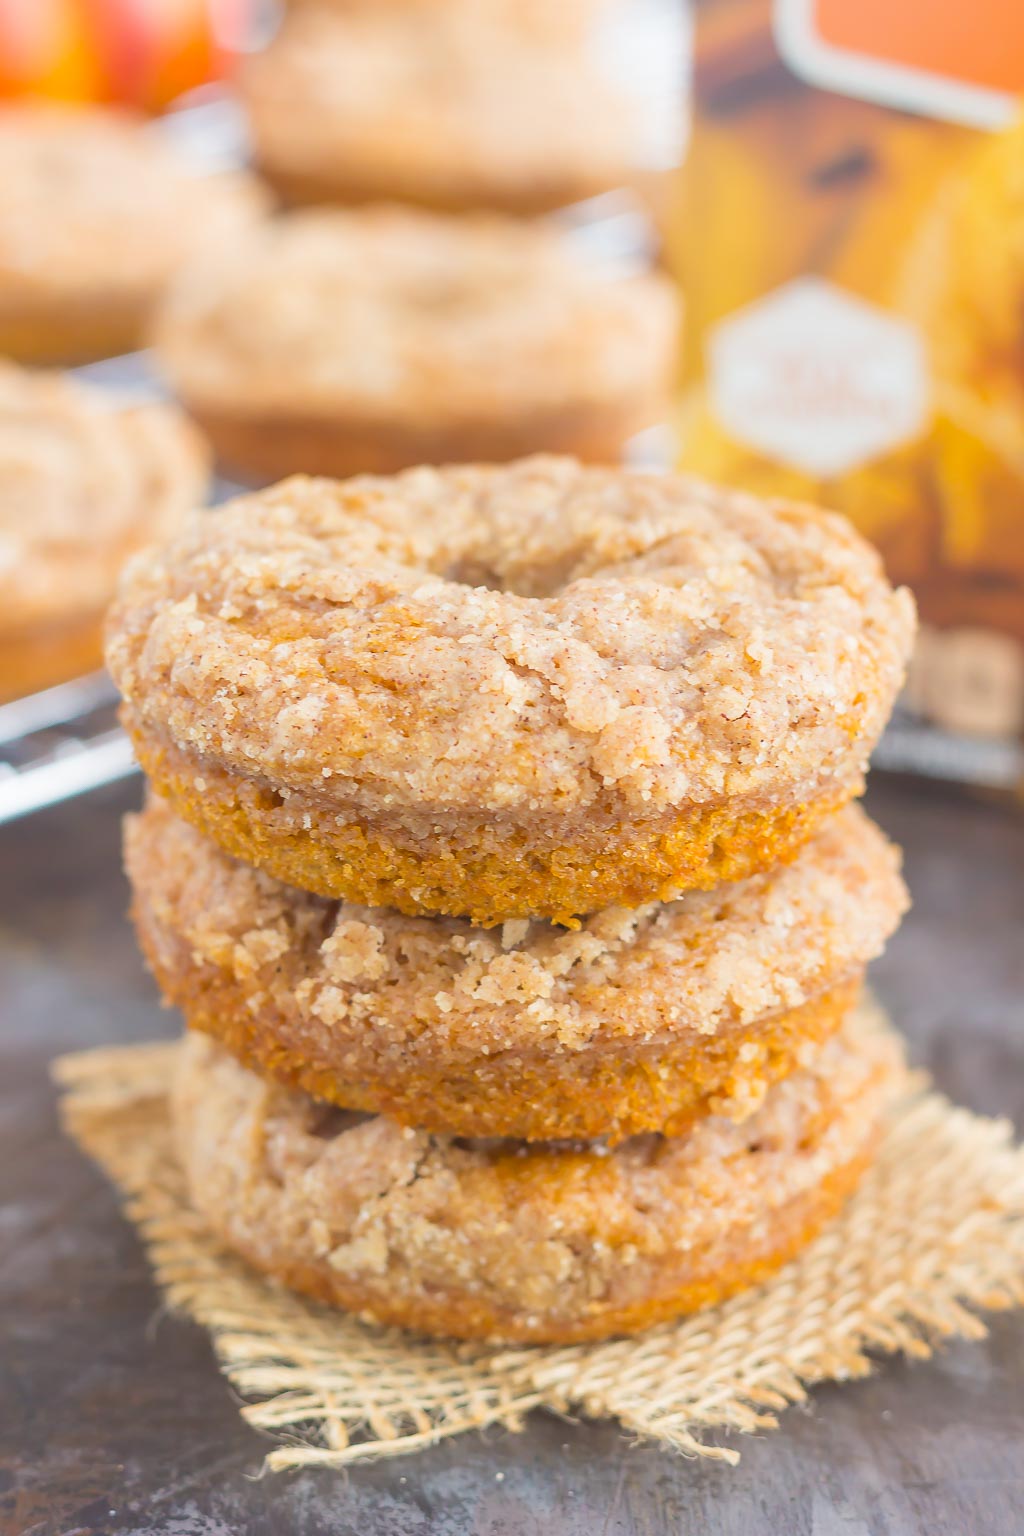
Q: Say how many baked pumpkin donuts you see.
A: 7